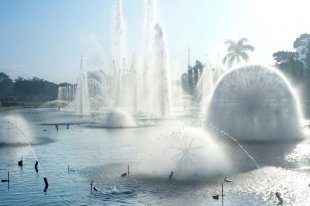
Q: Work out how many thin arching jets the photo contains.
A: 2